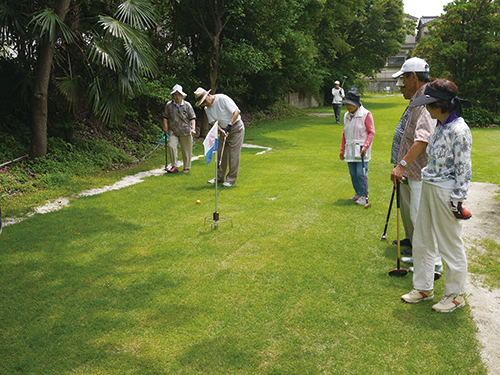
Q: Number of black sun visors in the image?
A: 1